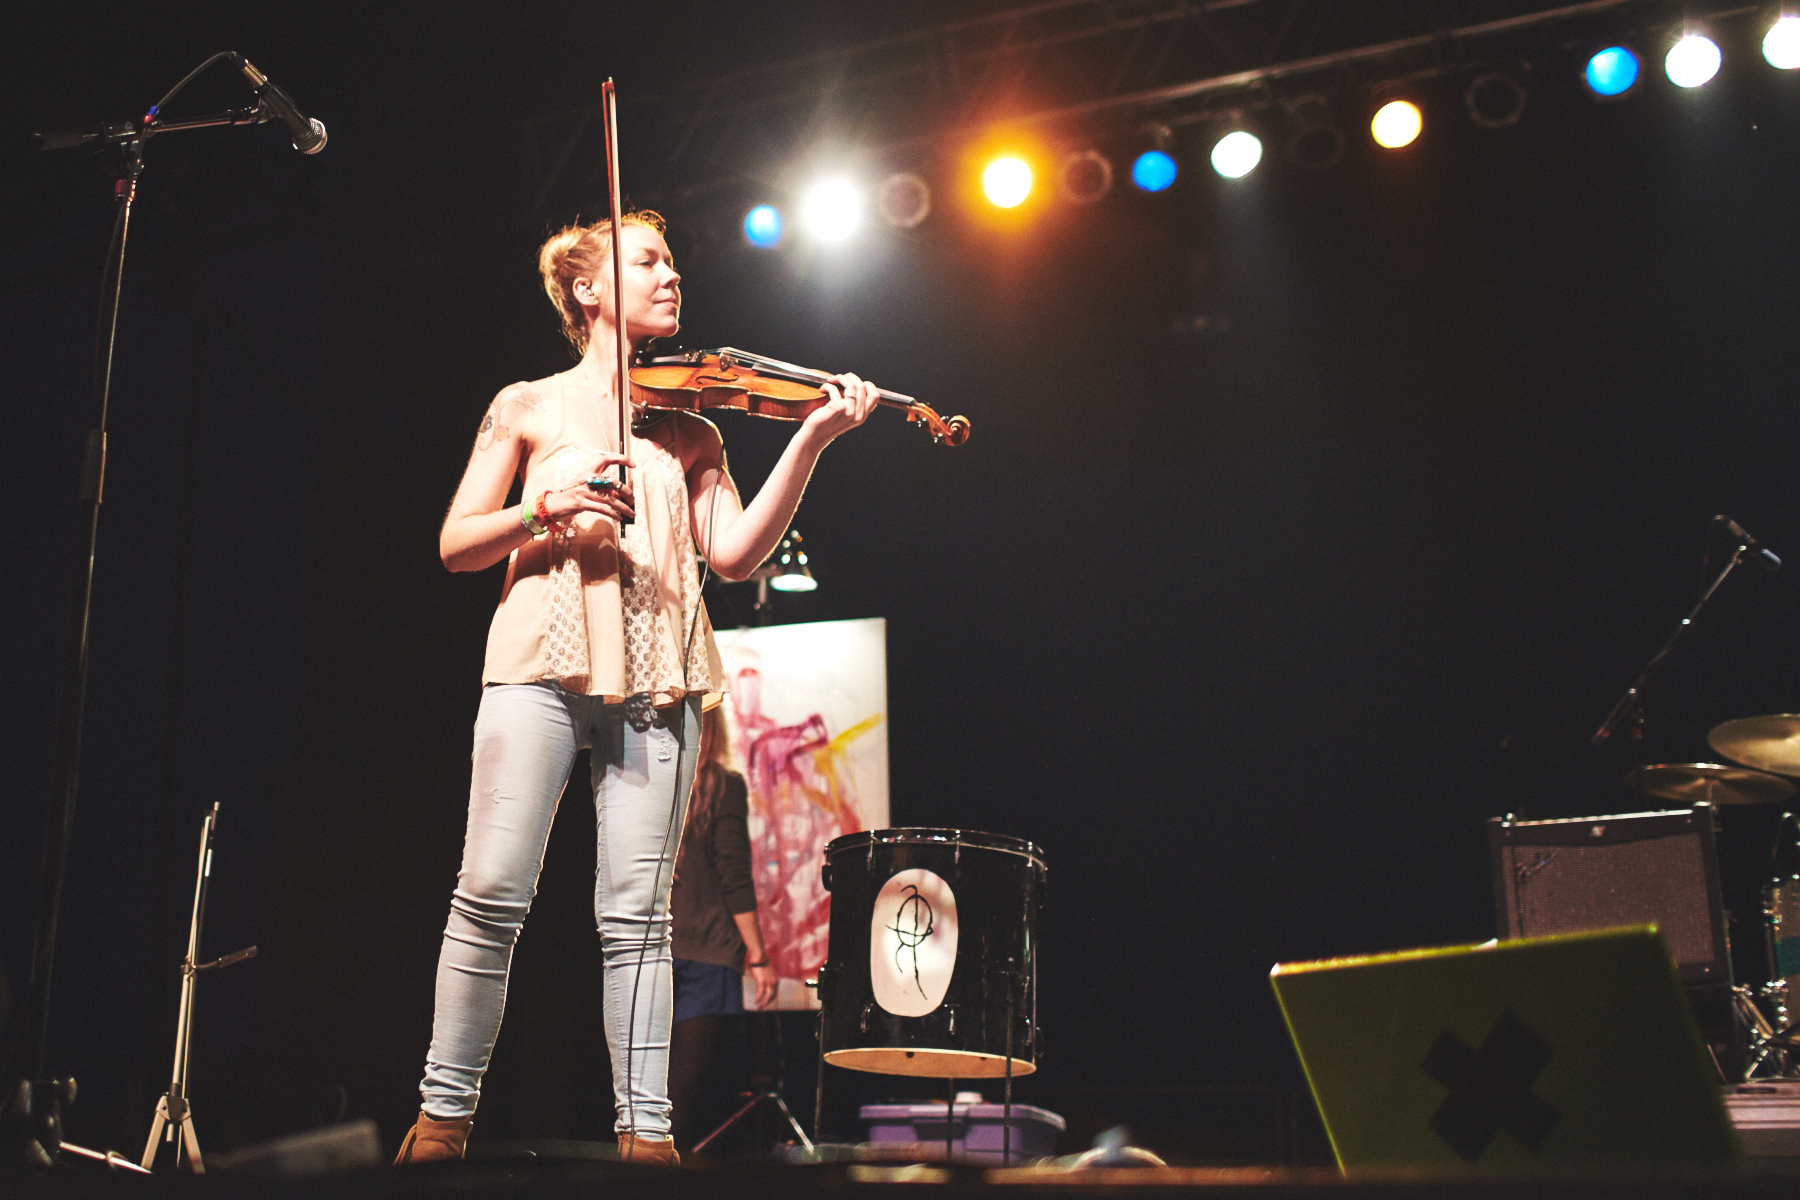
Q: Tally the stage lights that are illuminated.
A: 9